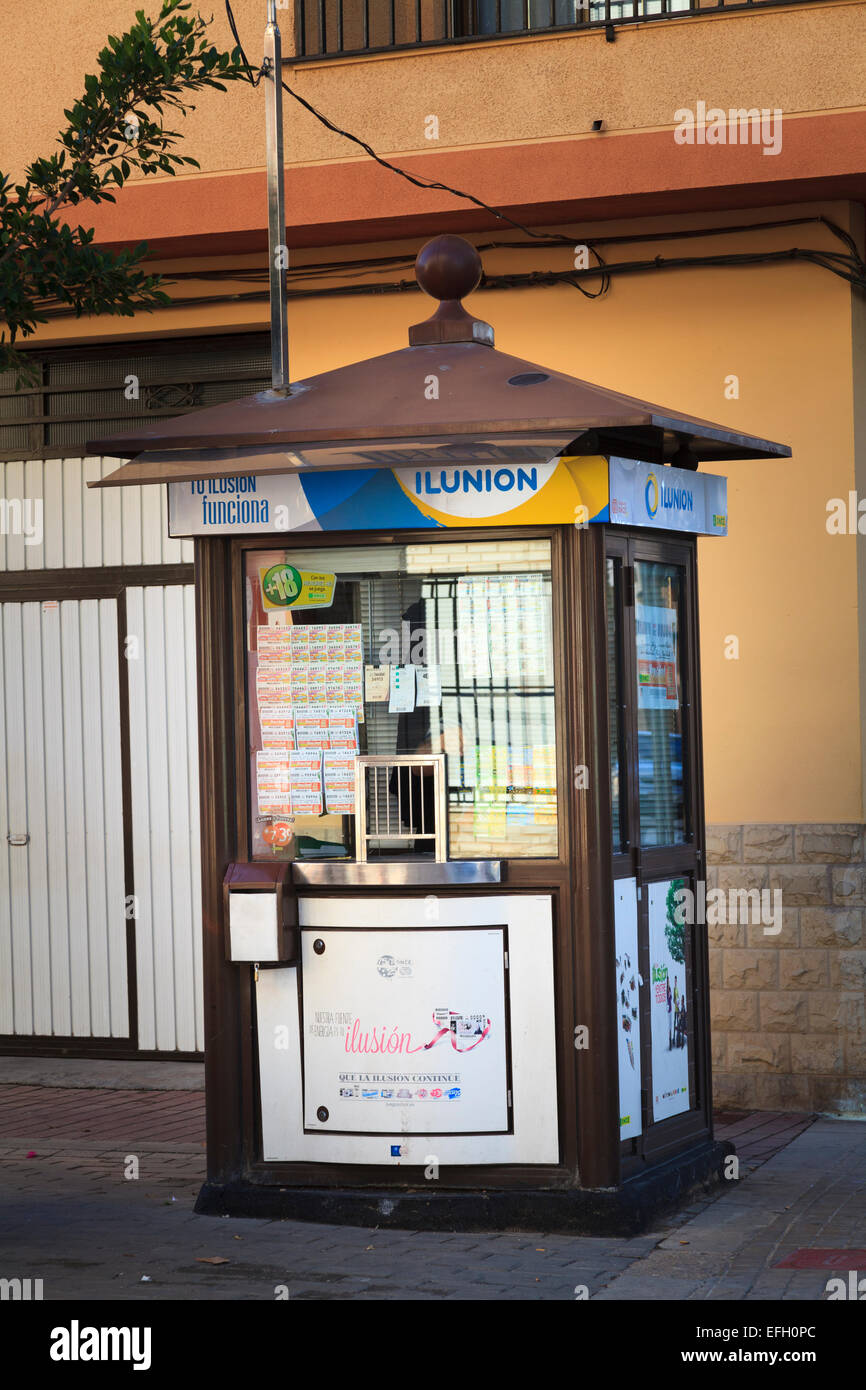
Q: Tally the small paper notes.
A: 3